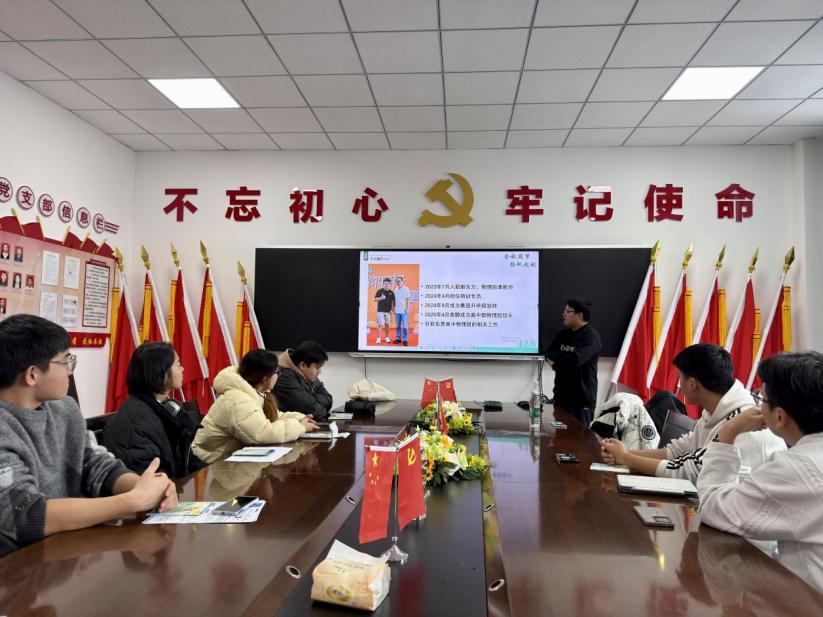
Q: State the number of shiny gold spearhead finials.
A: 10